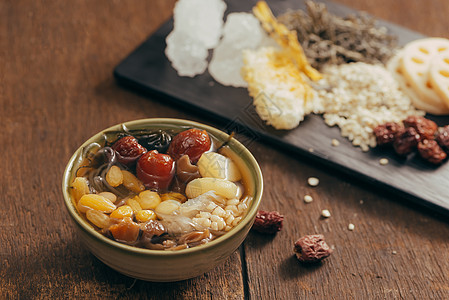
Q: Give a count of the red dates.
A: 10